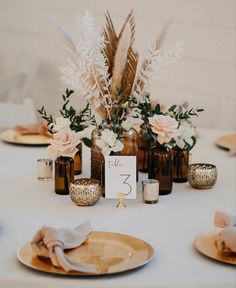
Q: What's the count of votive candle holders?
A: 4